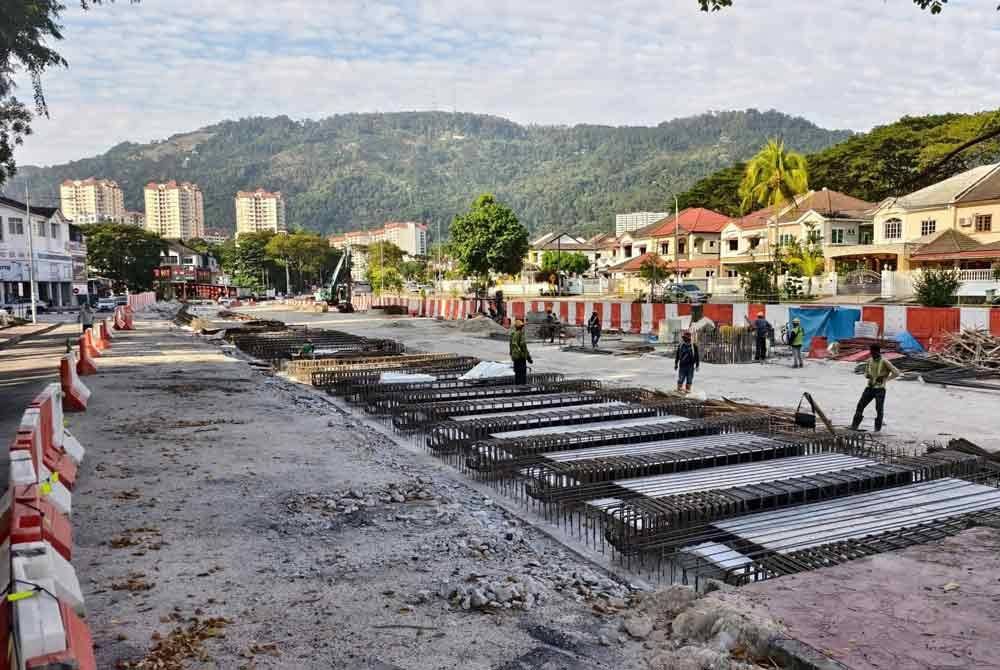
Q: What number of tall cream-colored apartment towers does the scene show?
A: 3